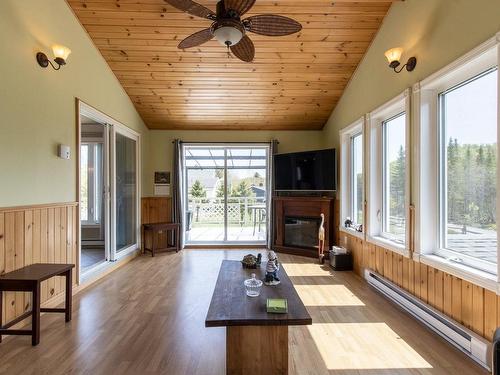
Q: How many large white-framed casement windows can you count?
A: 3